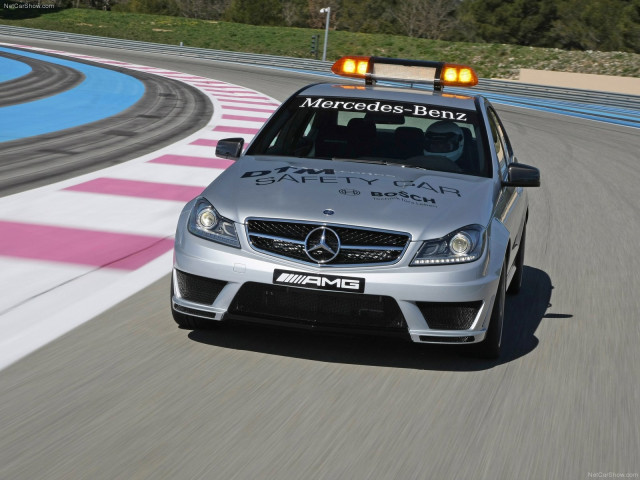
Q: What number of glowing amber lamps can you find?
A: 4